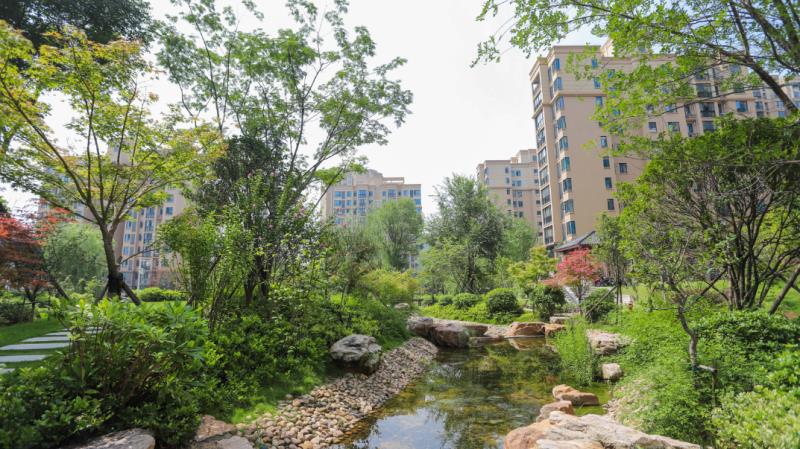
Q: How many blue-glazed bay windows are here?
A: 9